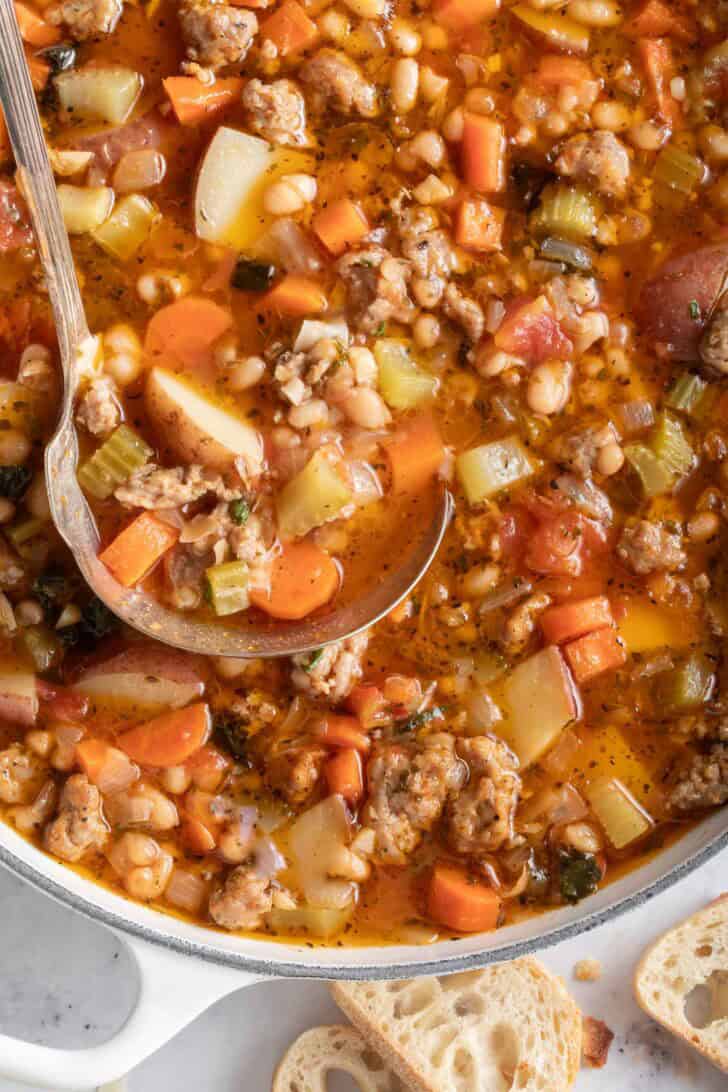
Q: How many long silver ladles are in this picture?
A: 1